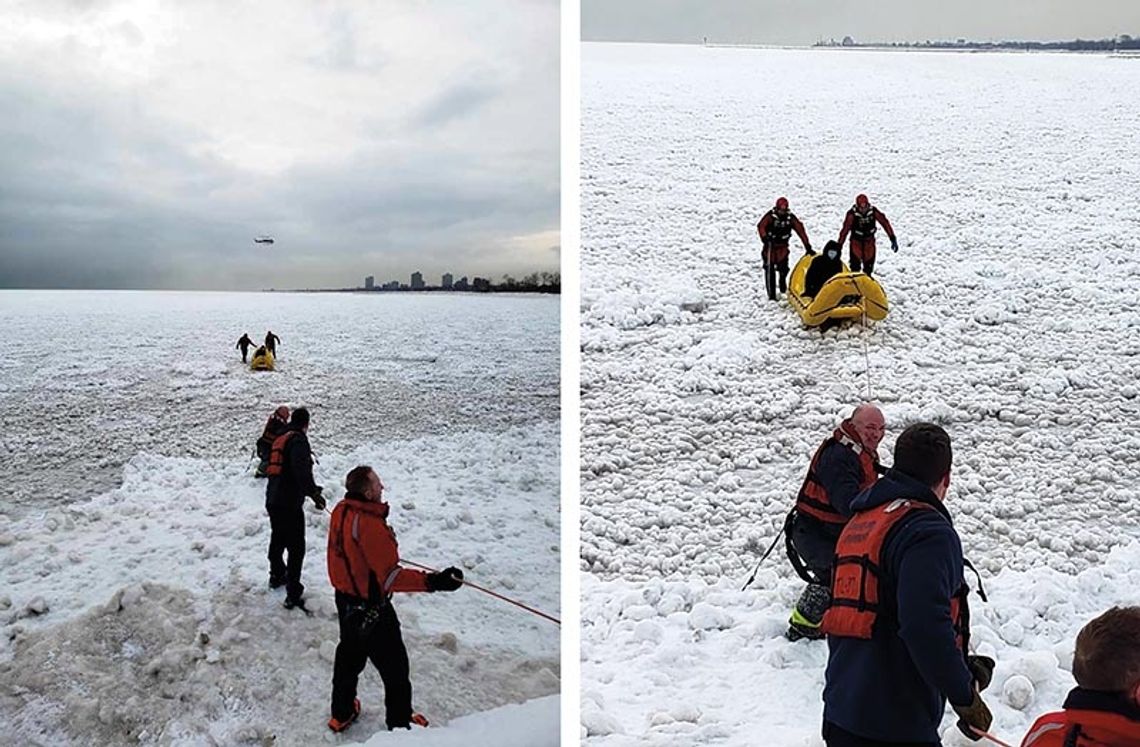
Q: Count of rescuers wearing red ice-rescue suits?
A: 2